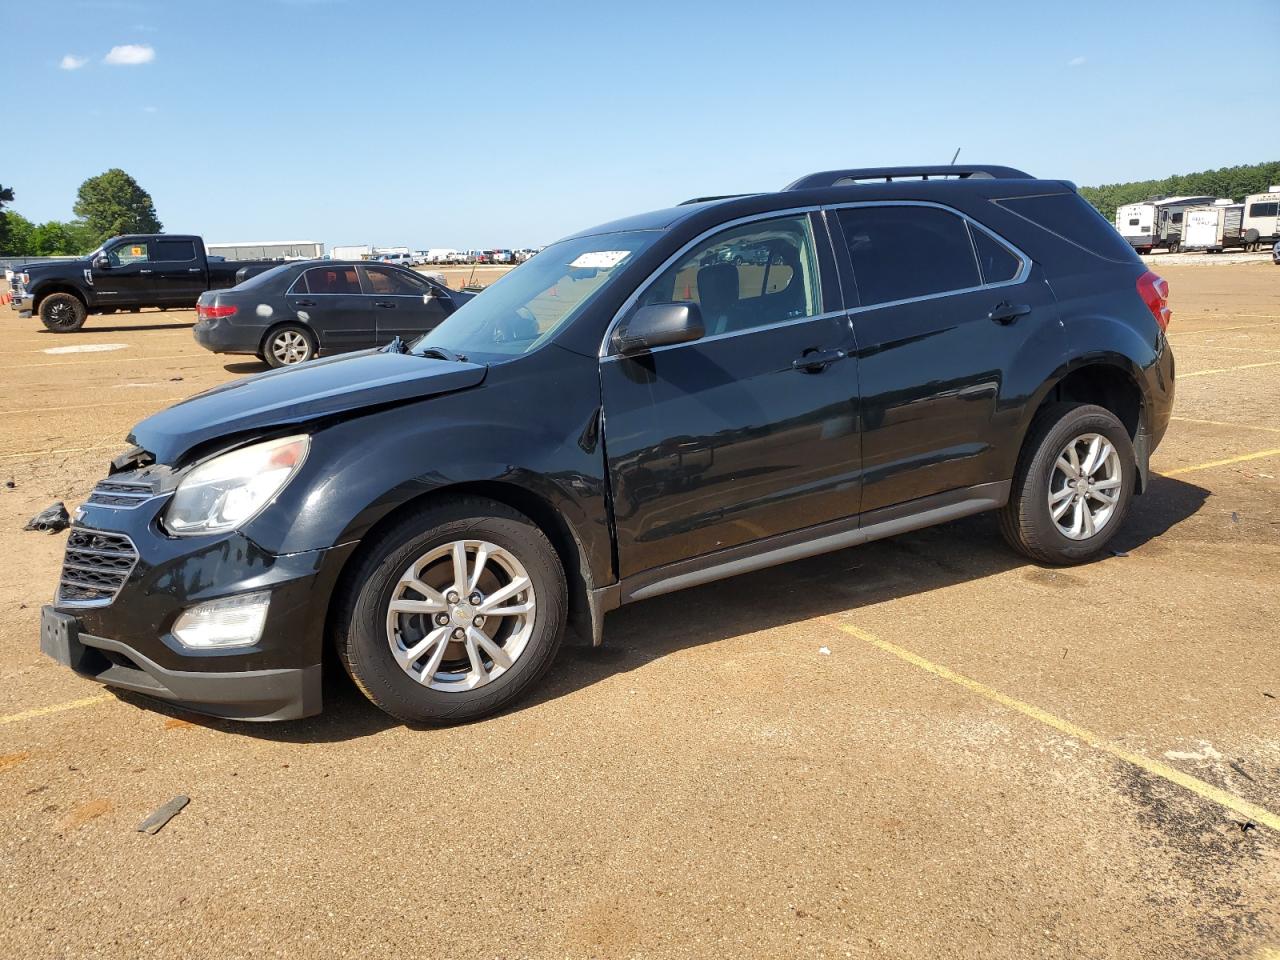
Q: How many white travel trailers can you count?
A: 3